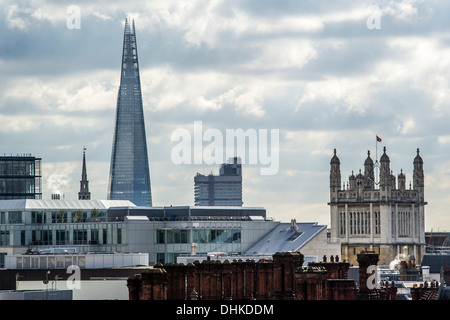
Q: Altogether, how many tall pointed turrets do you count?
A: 4